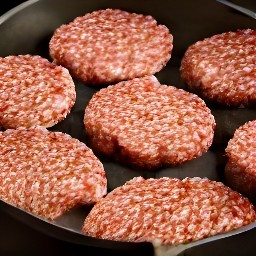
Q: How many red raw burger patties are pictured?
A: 7